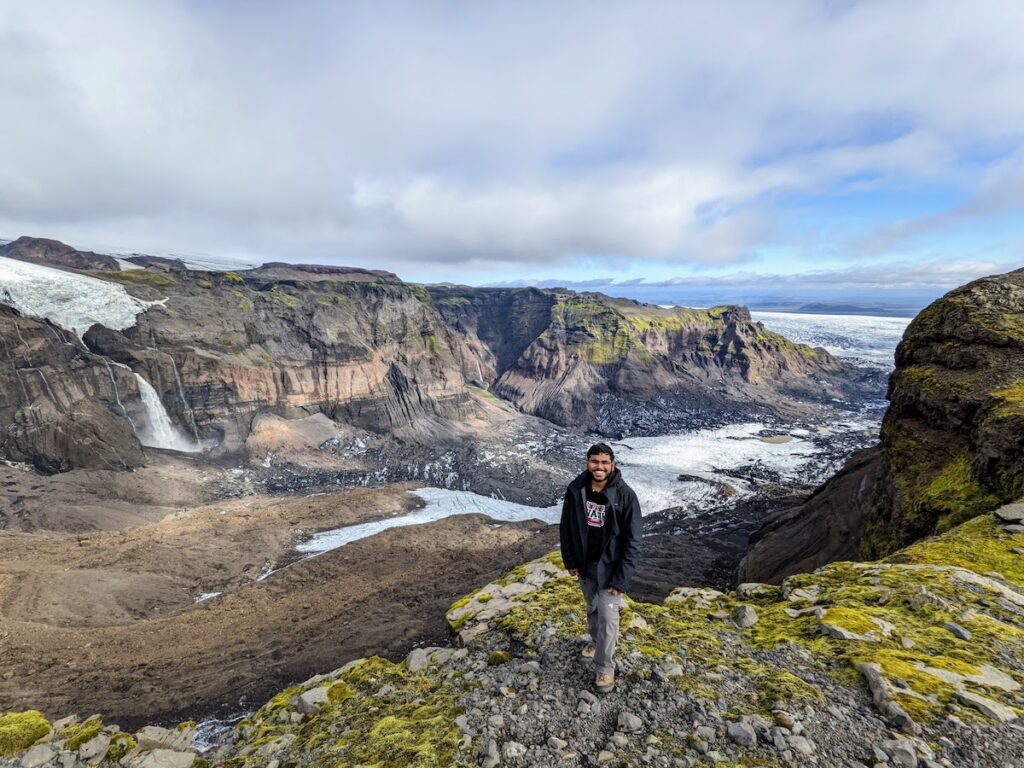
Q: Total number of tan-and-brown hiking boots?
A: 2